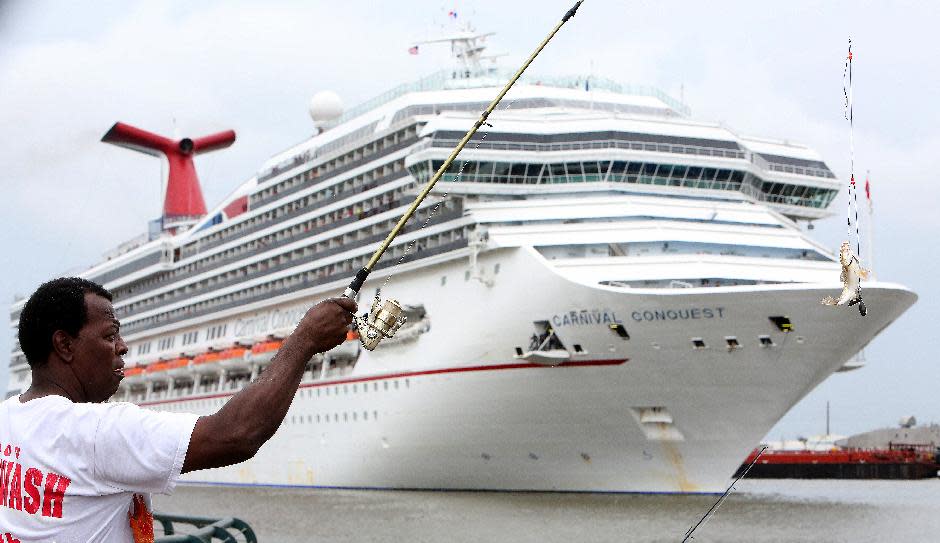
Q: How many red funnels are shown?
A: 1